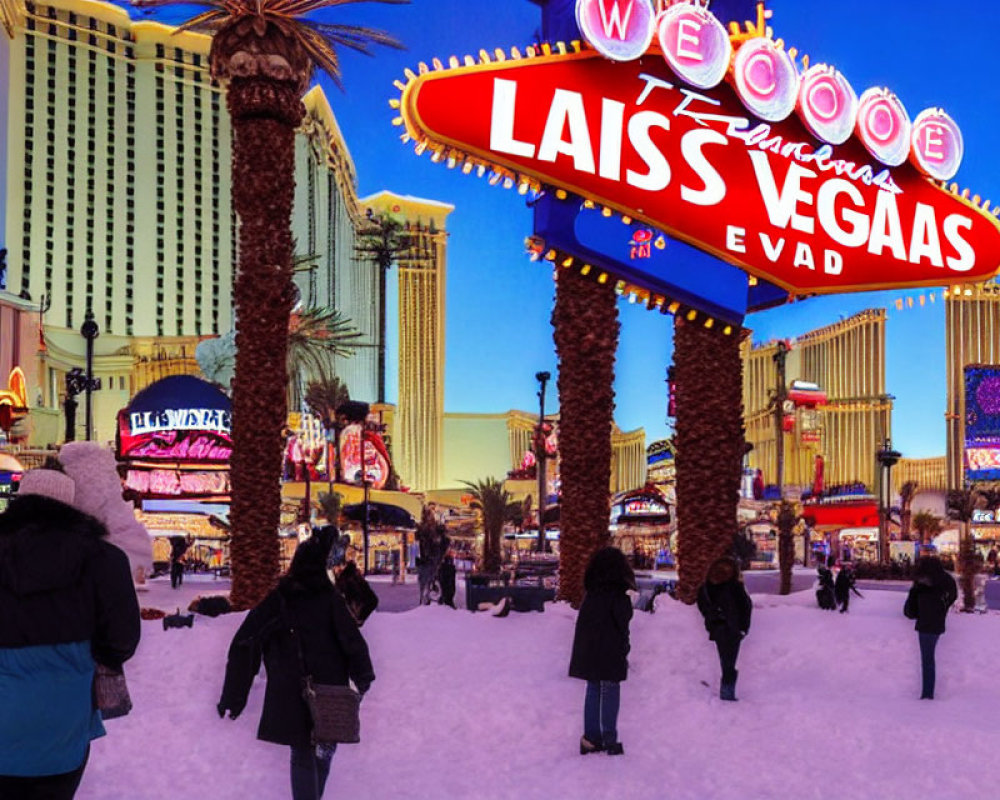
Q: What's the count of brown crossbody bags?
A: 1